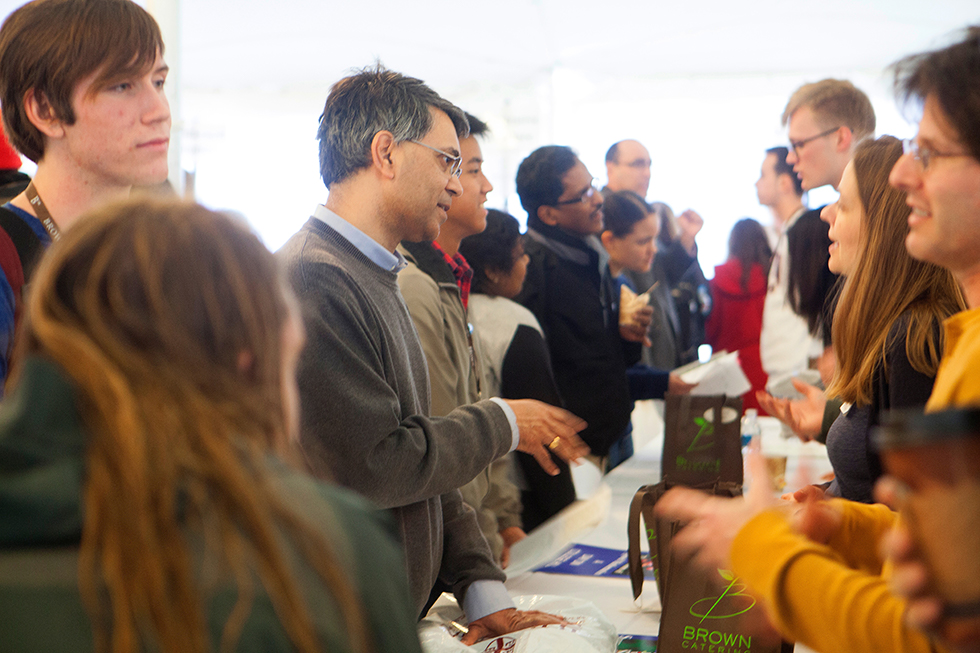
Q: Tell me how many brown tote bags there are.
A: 3